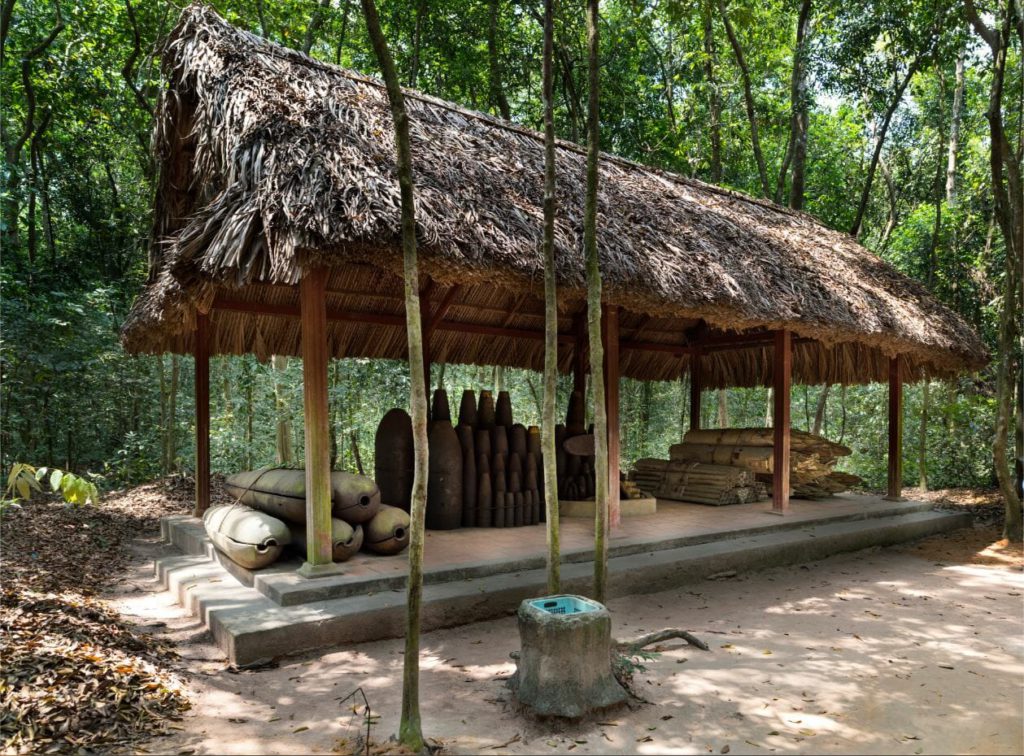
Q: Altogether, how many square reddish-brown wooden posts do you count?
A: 8